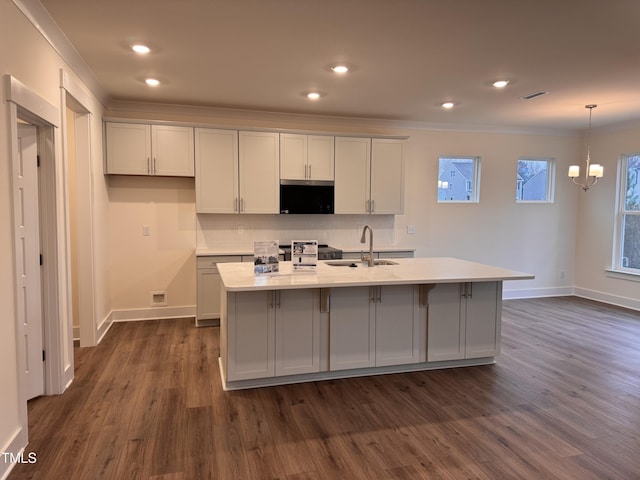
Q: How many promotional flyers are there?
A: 2